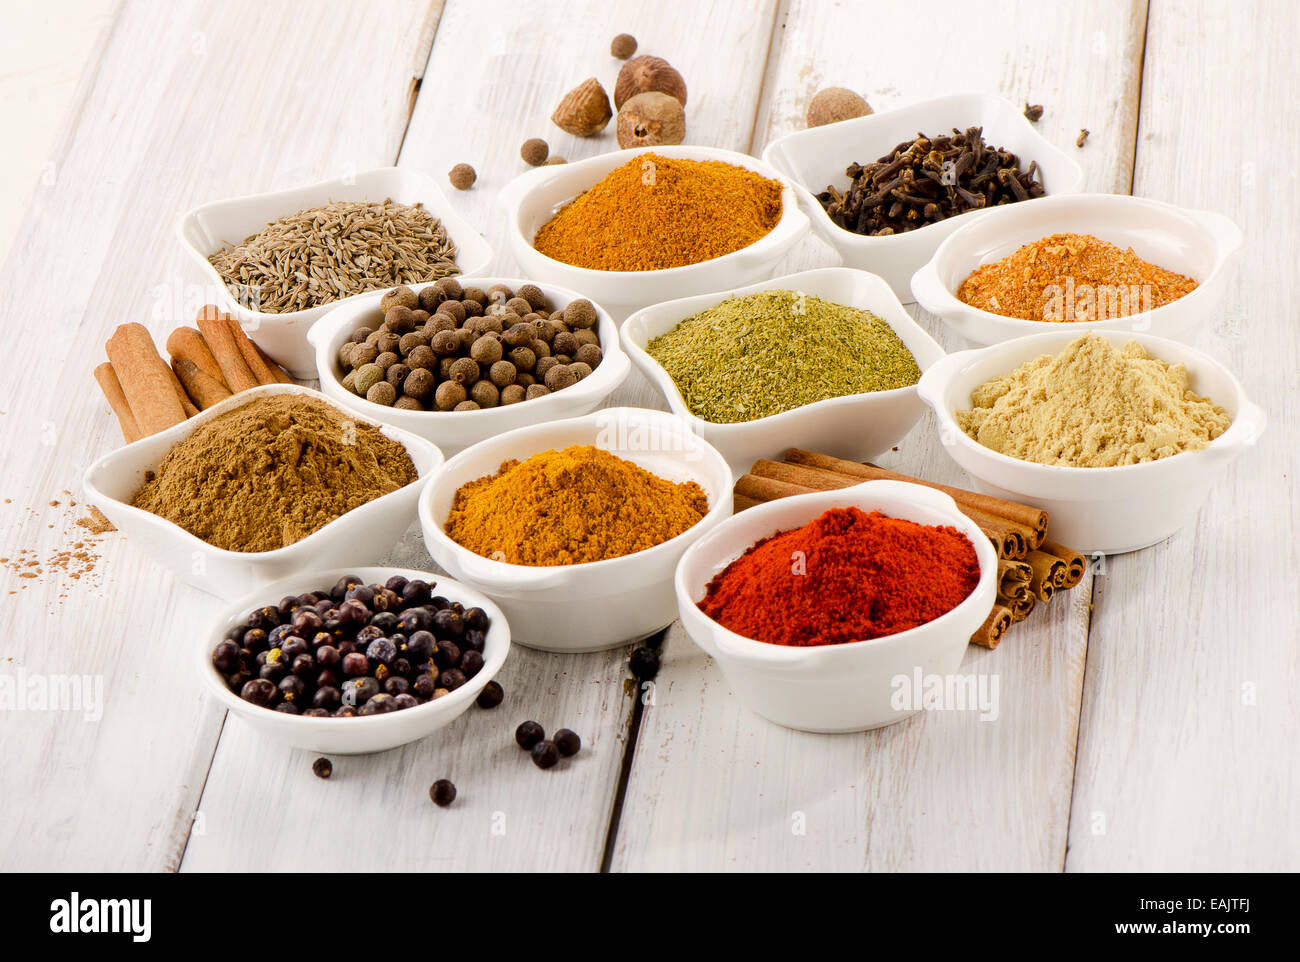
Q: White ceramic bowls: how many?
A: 11